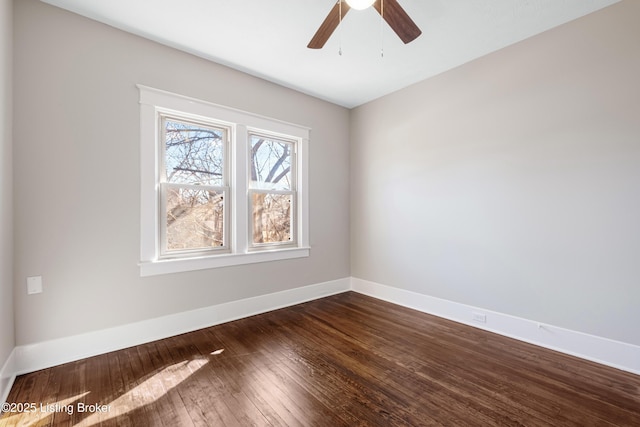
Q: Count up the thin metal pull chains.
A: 2